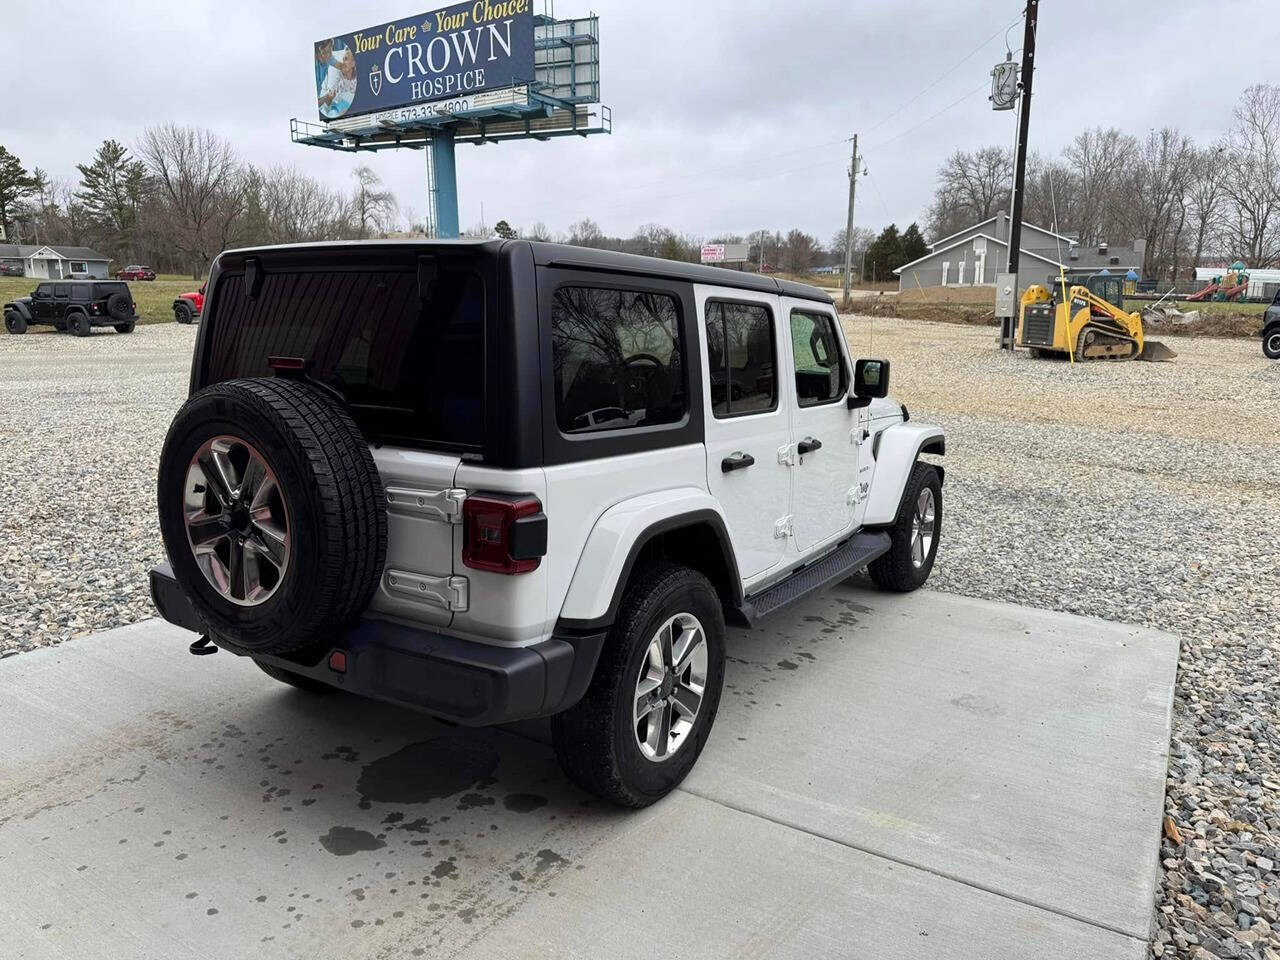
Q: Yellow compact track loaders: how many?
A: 1